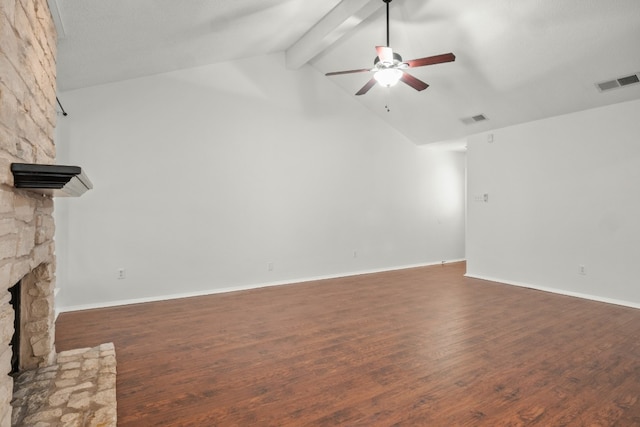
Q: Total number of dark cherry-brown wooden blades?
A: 5